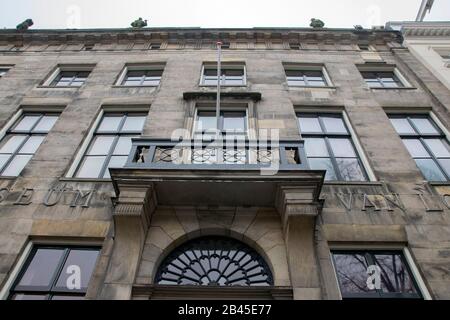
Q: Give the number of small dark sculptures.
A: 3